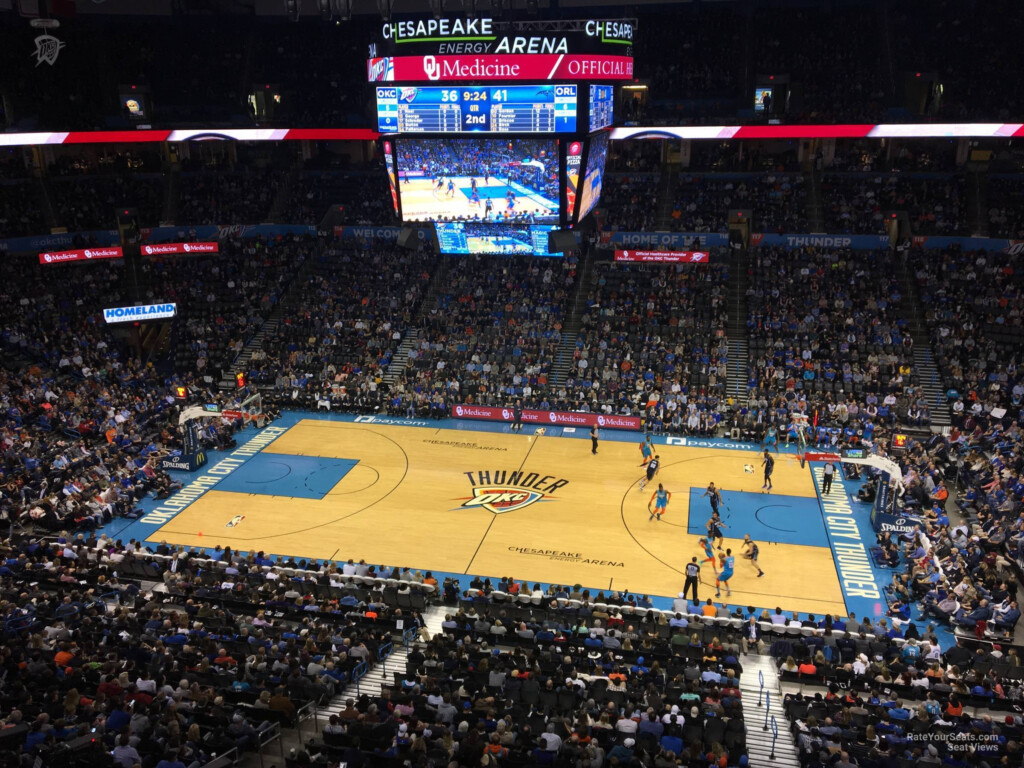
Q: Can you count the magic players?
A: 5